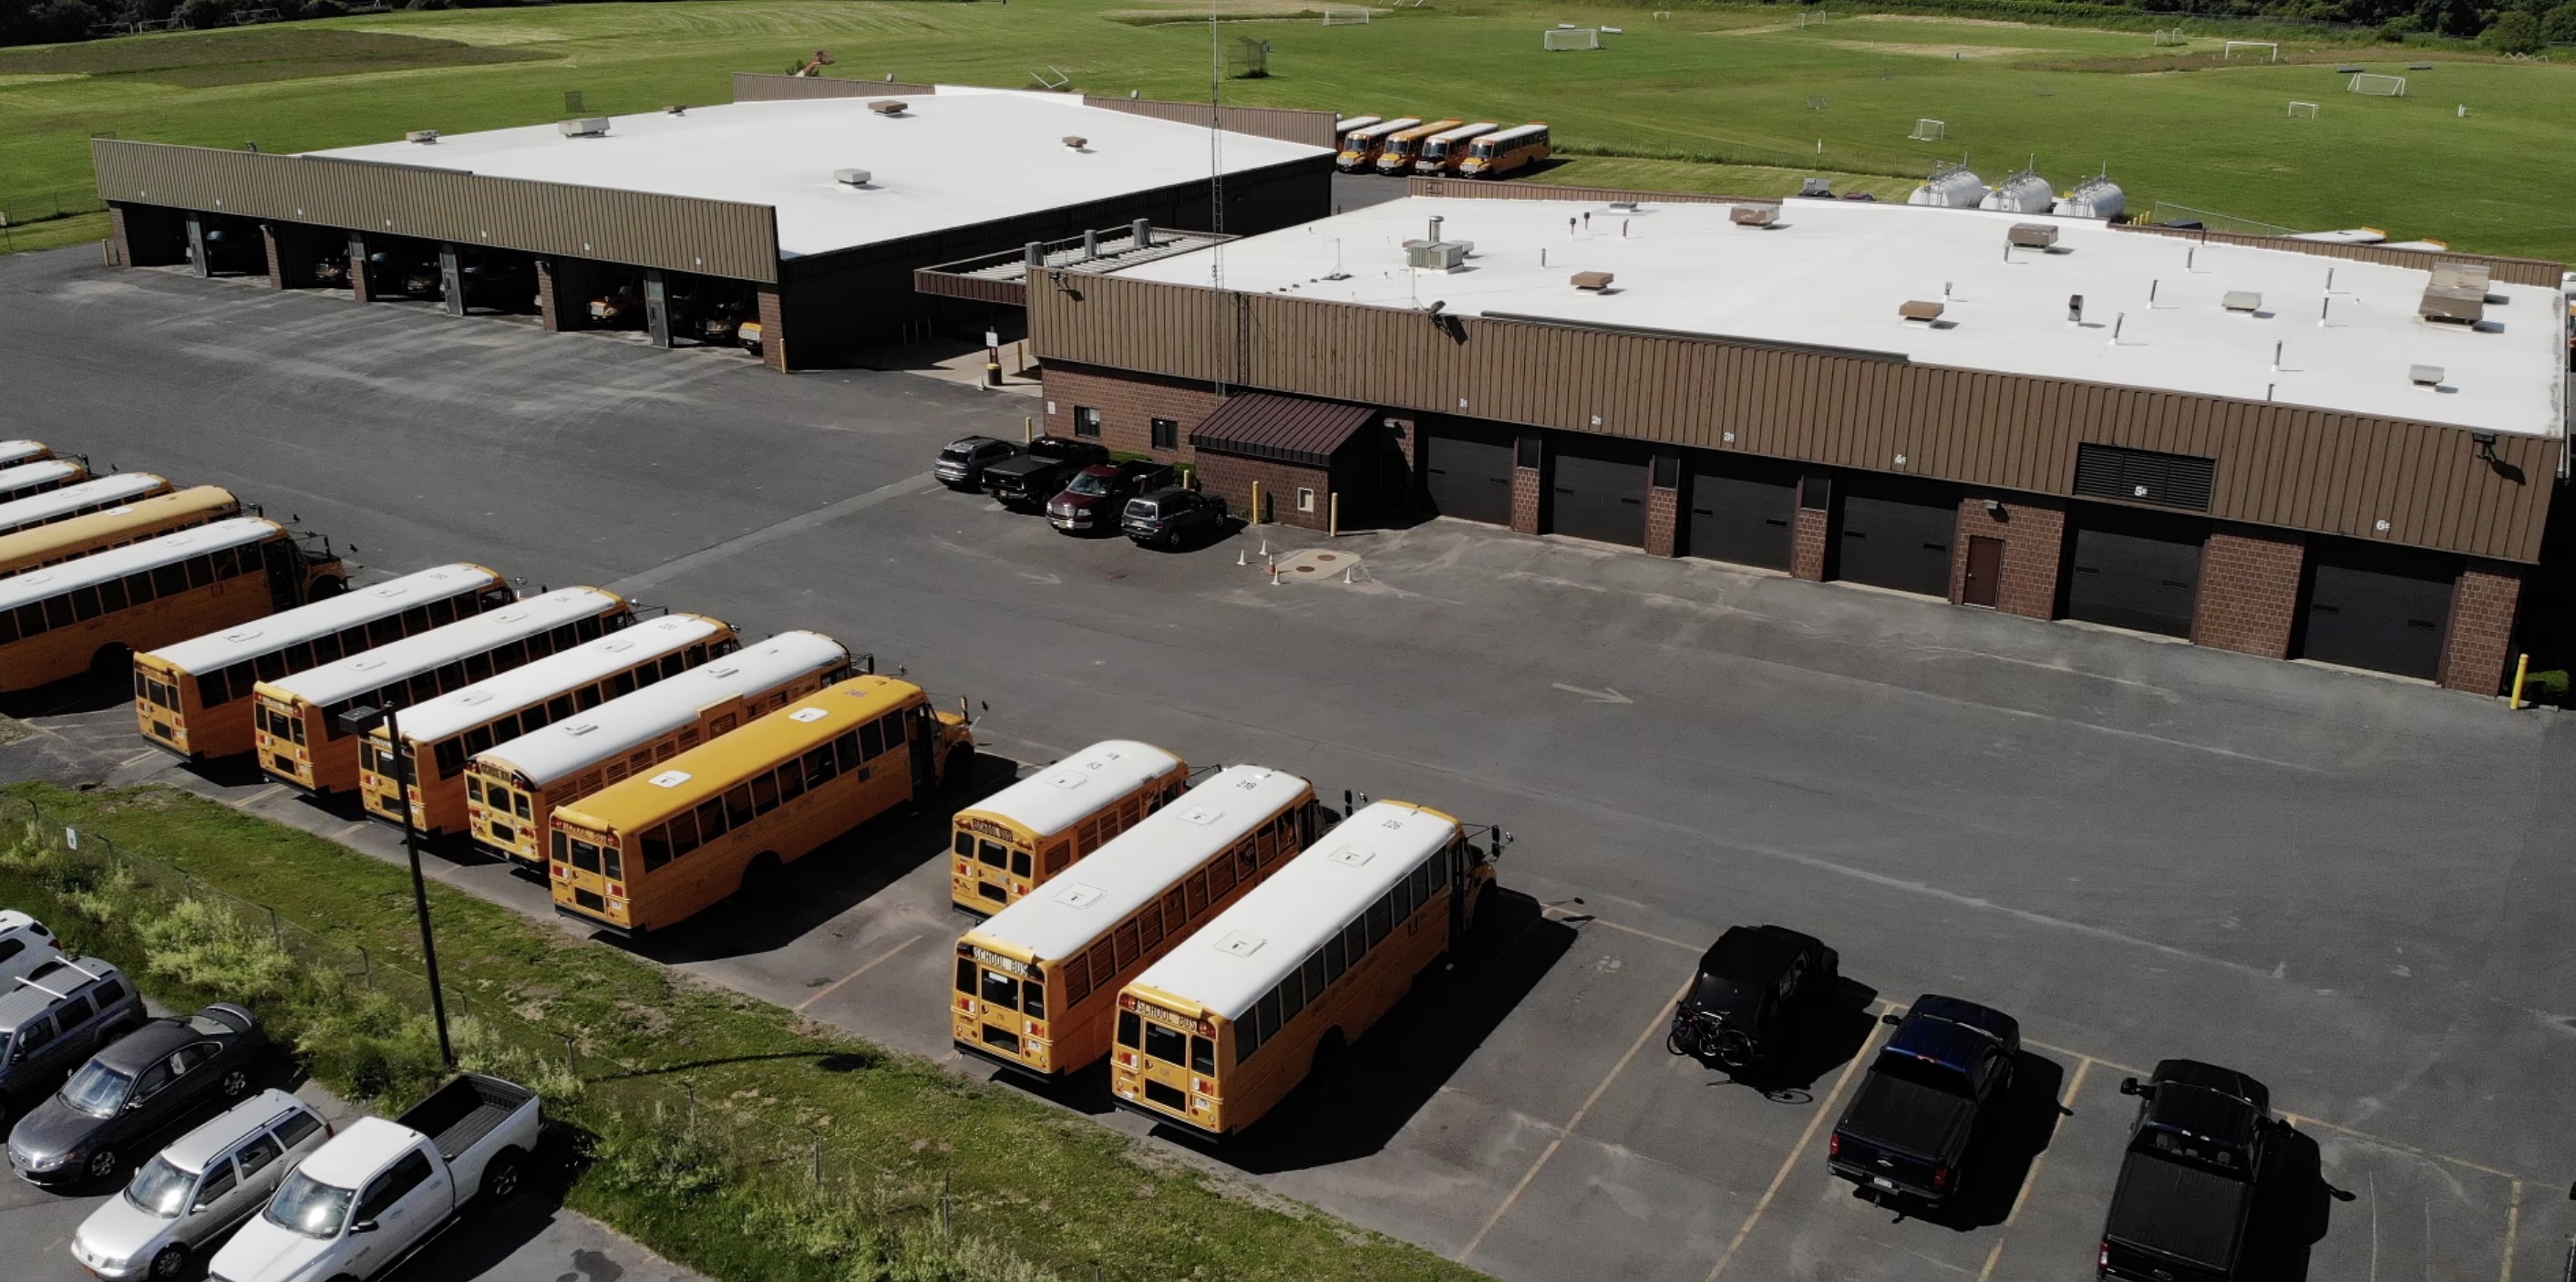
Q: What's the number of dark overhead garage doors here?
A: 6